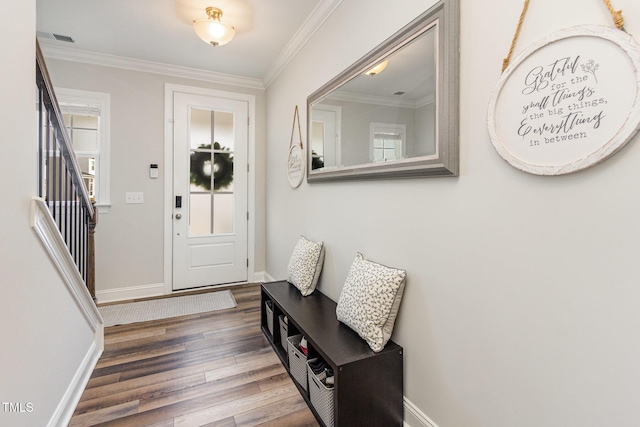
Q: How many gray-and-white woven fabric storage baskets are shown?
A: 4